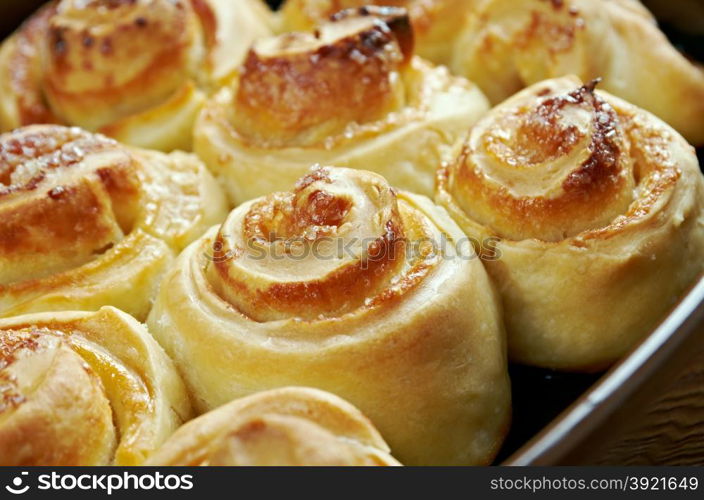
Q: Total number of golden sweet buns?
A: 9